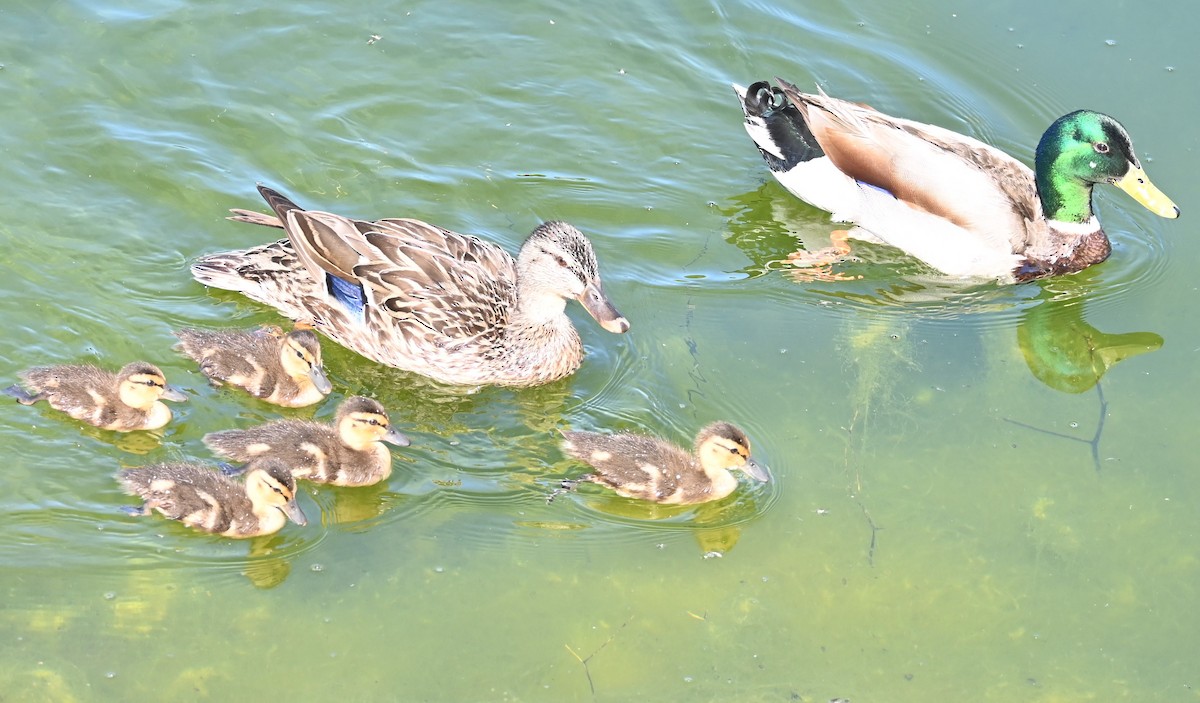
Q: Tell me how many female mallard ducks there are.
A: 1